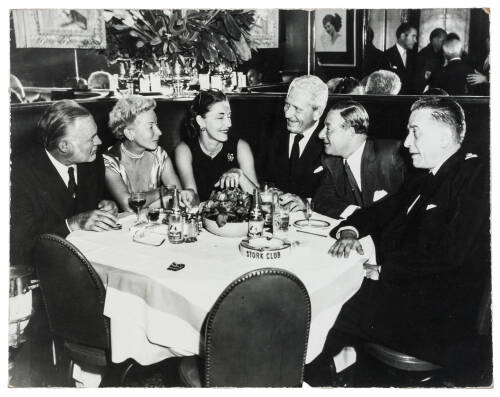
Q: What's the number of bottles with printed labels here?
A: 2